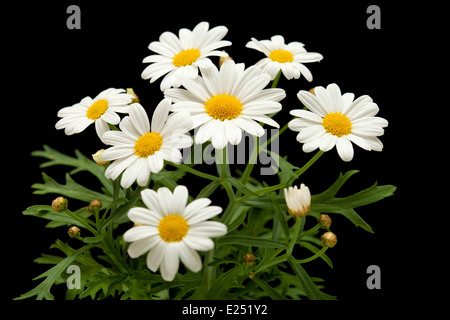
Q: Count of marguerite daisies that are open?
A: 7